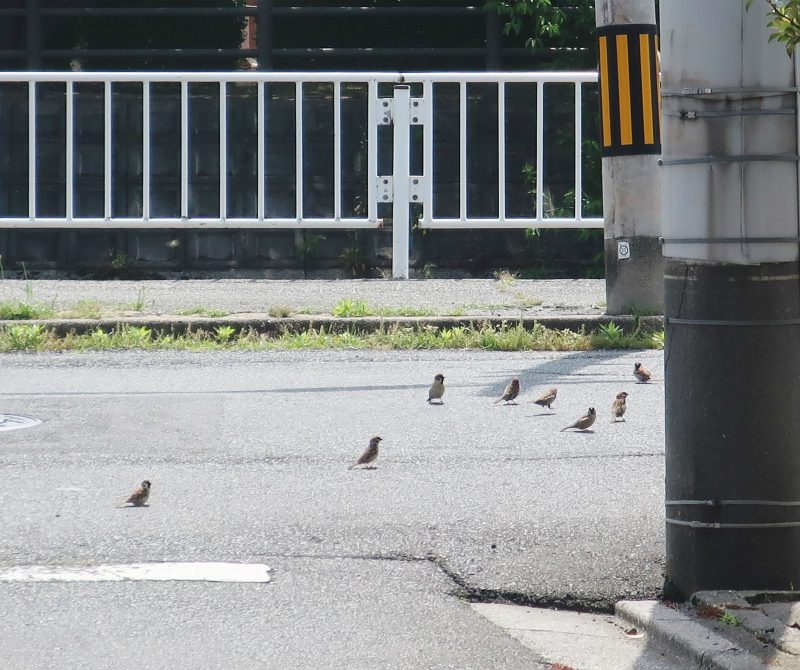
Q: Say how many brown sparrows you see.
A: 8